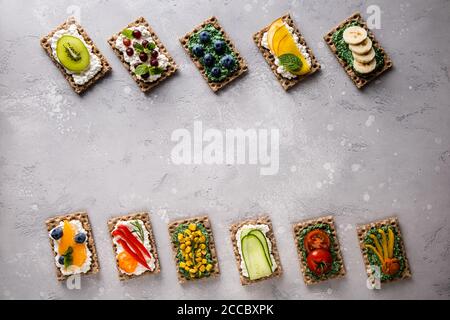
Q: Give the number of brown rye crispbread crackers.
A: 11